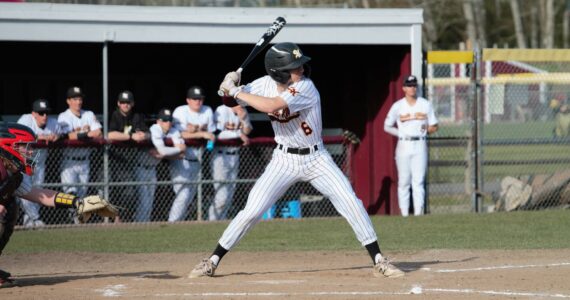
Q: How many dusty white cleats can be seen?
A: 2